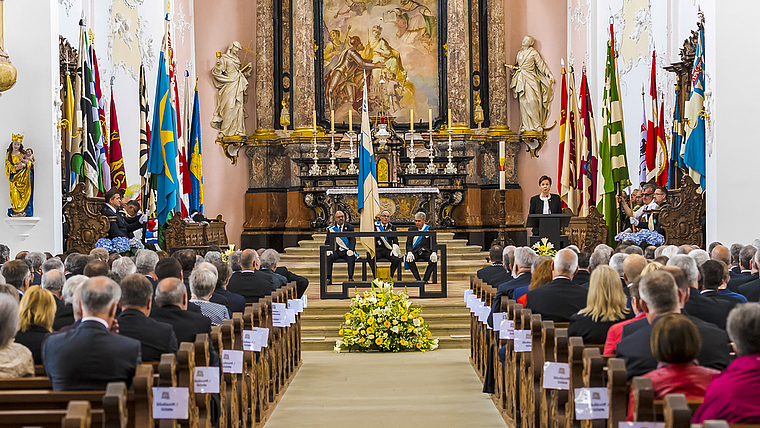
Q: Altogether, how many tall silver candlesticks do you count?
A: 6